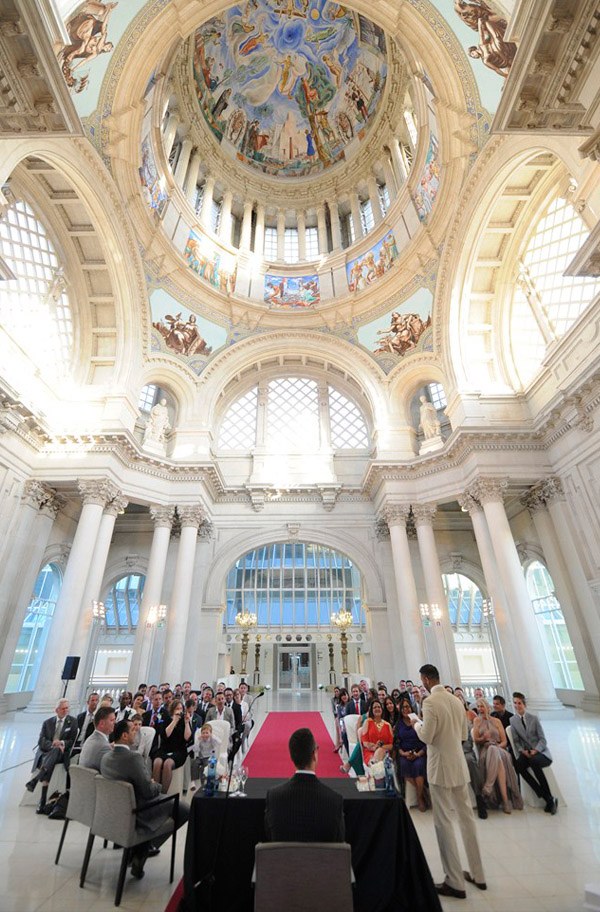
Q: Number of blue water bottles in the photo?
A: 2